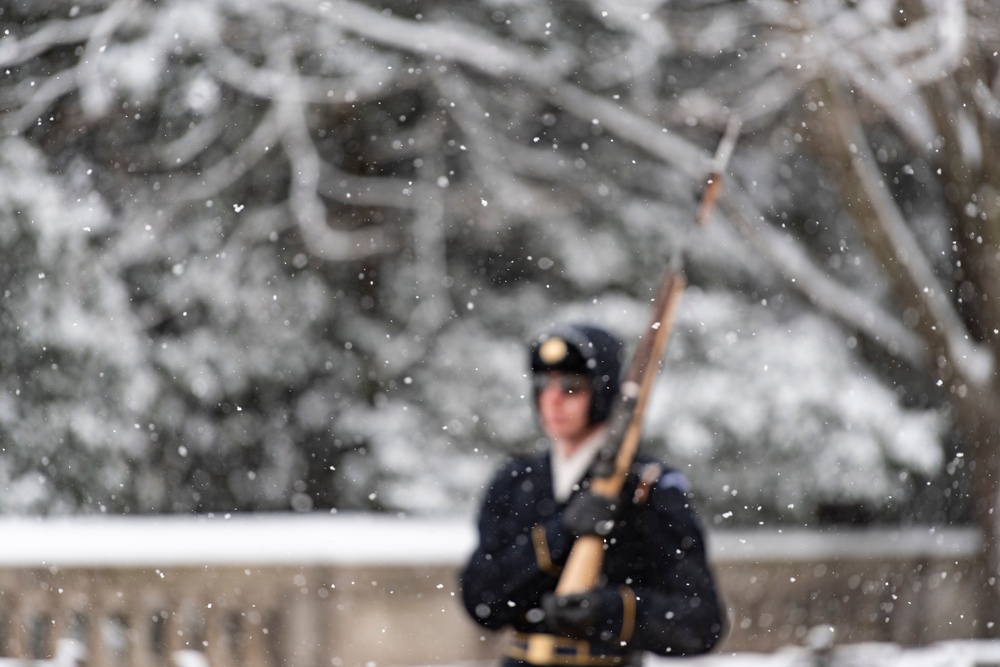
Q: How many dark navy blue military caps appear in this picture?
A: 1